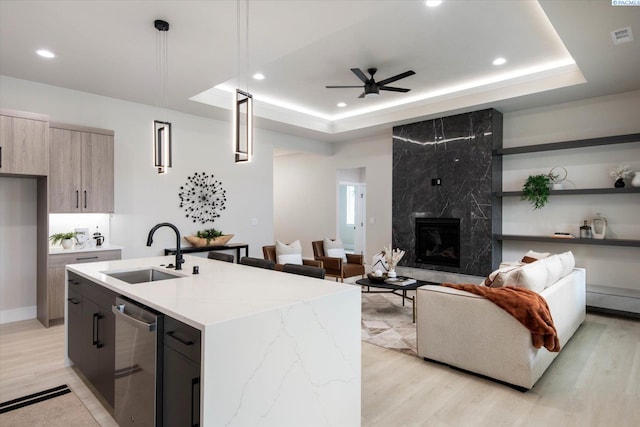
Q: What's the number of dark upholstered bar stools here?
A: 3